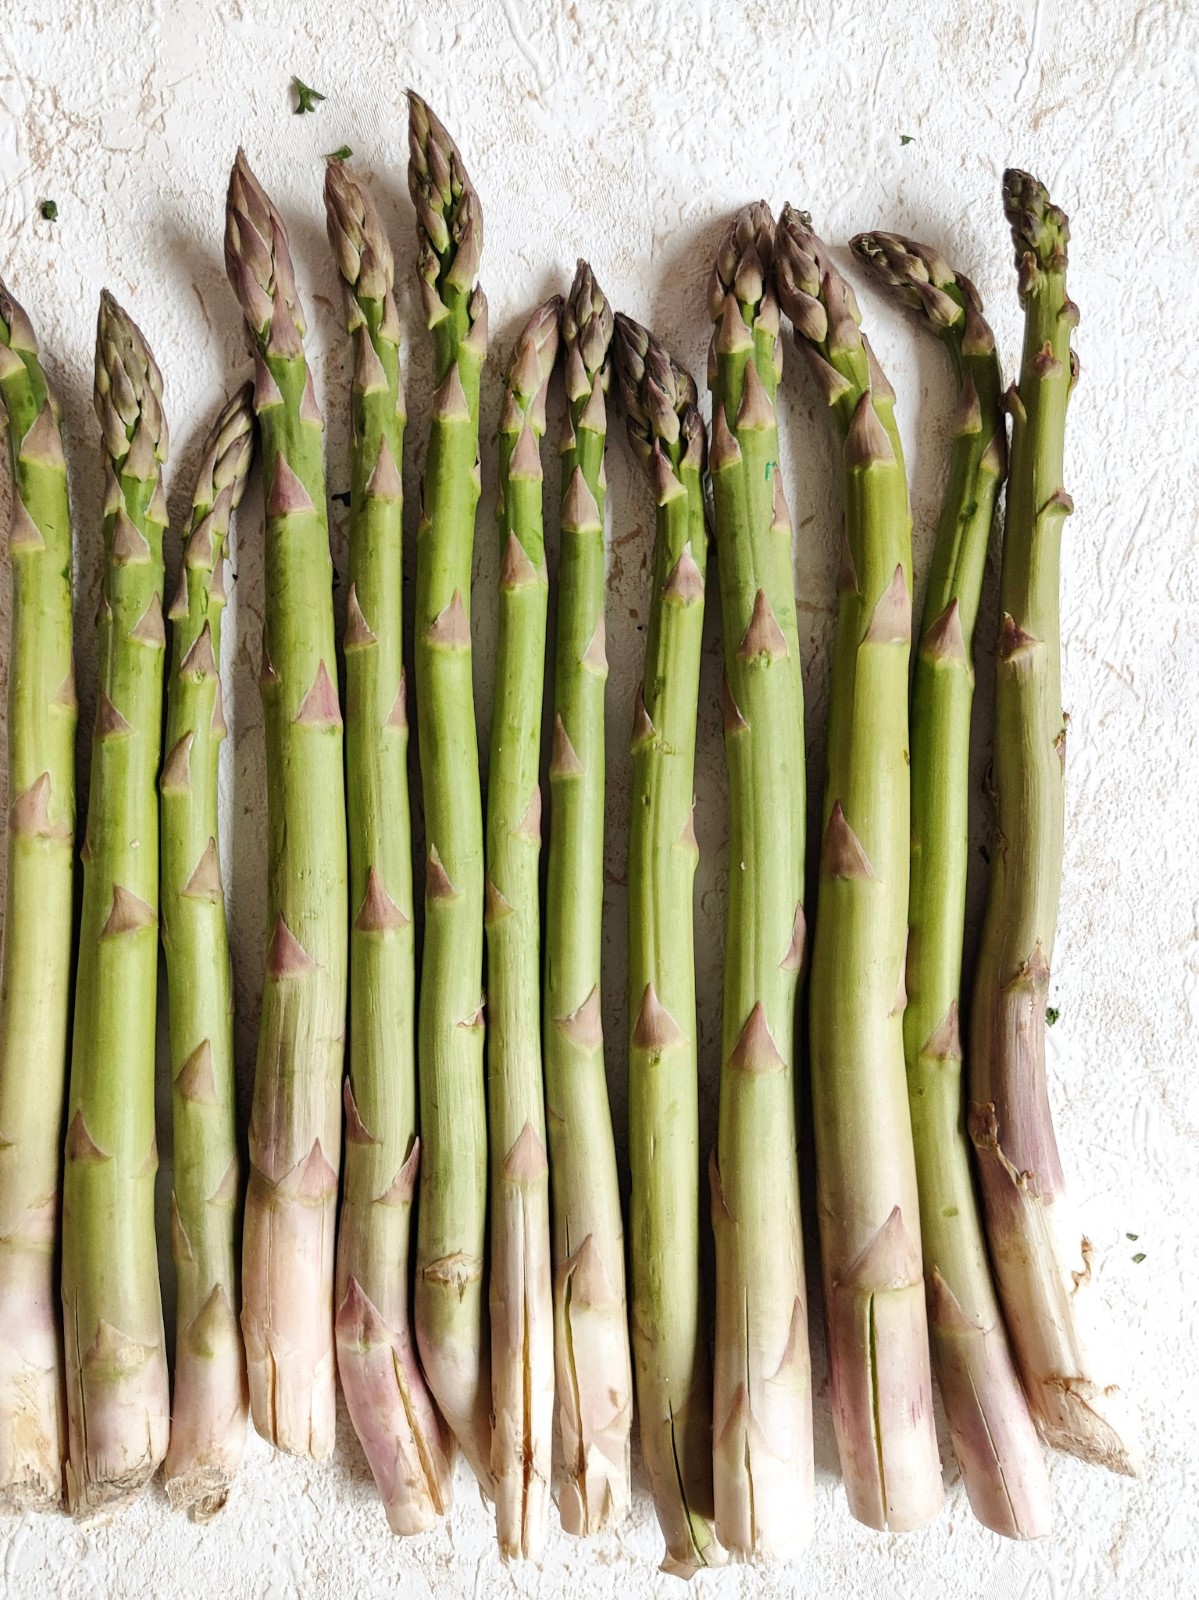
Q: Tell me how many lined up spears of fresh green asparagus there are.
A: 13